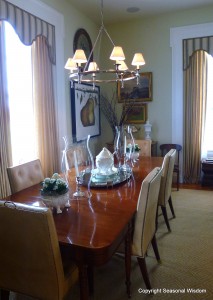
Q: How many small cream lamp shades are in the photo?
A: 6